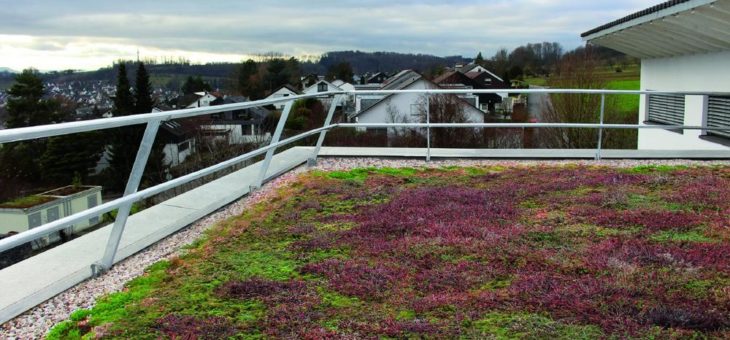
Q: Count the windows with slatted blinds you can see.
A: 2